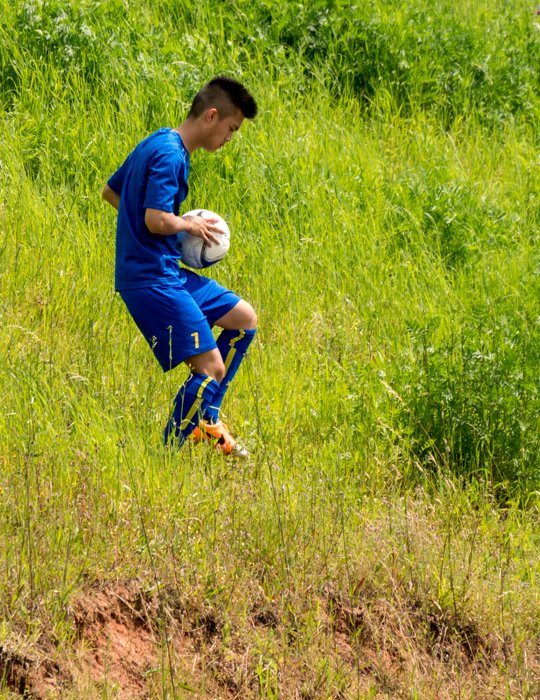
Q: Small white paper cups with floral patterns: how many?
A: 0